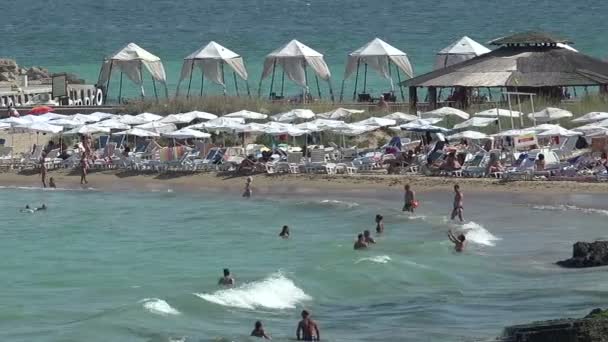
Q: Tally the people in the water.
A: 13